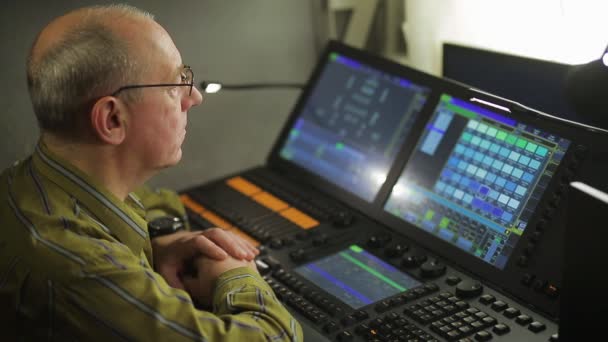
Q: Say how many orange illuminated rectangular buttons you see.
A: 6